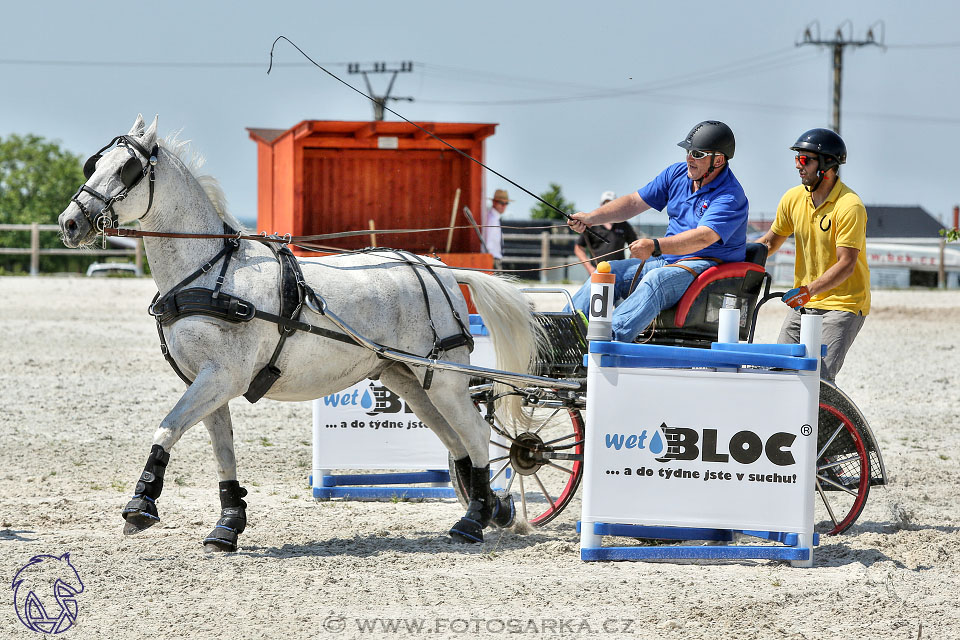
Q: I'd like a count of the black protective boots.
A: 4